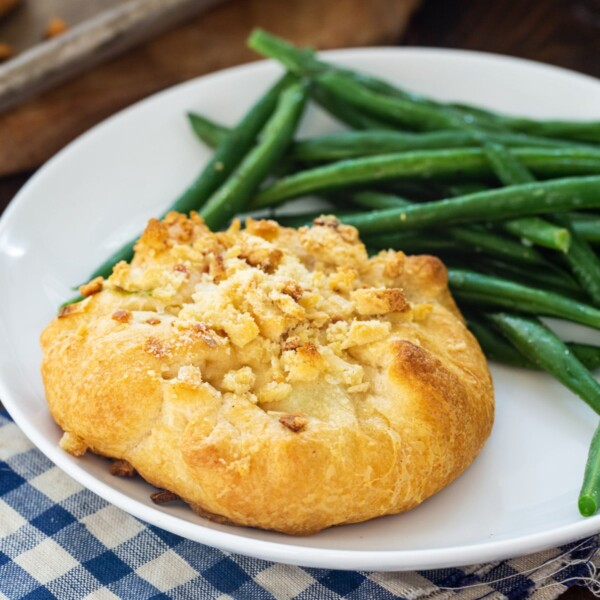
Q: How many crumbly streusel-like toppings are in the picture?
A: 1